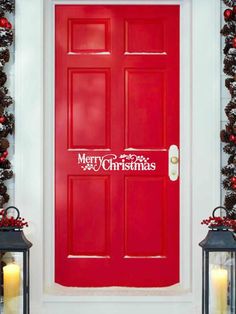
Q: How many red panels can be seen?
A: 6